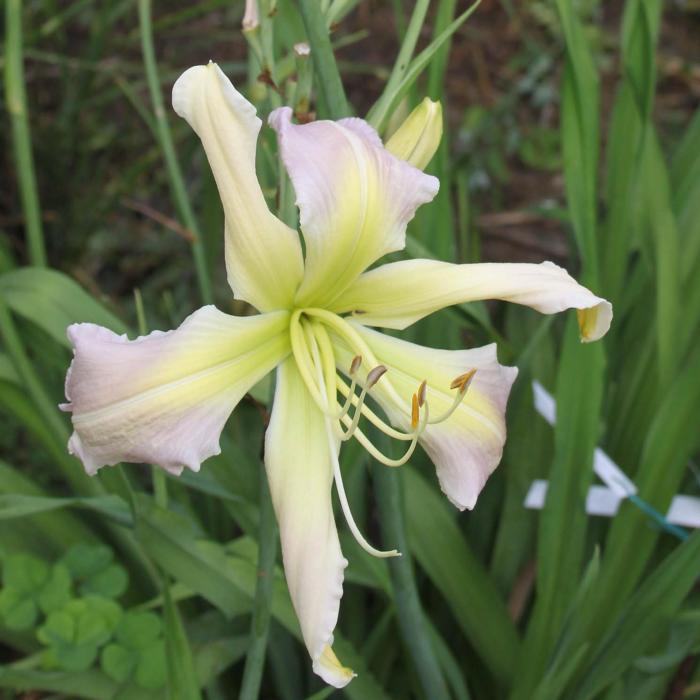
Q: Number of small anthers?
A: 5